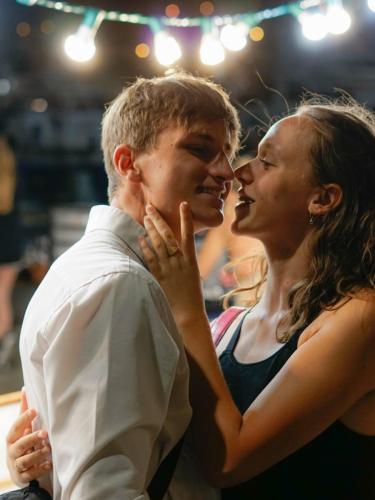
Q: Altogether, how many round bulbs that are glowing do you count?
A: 6